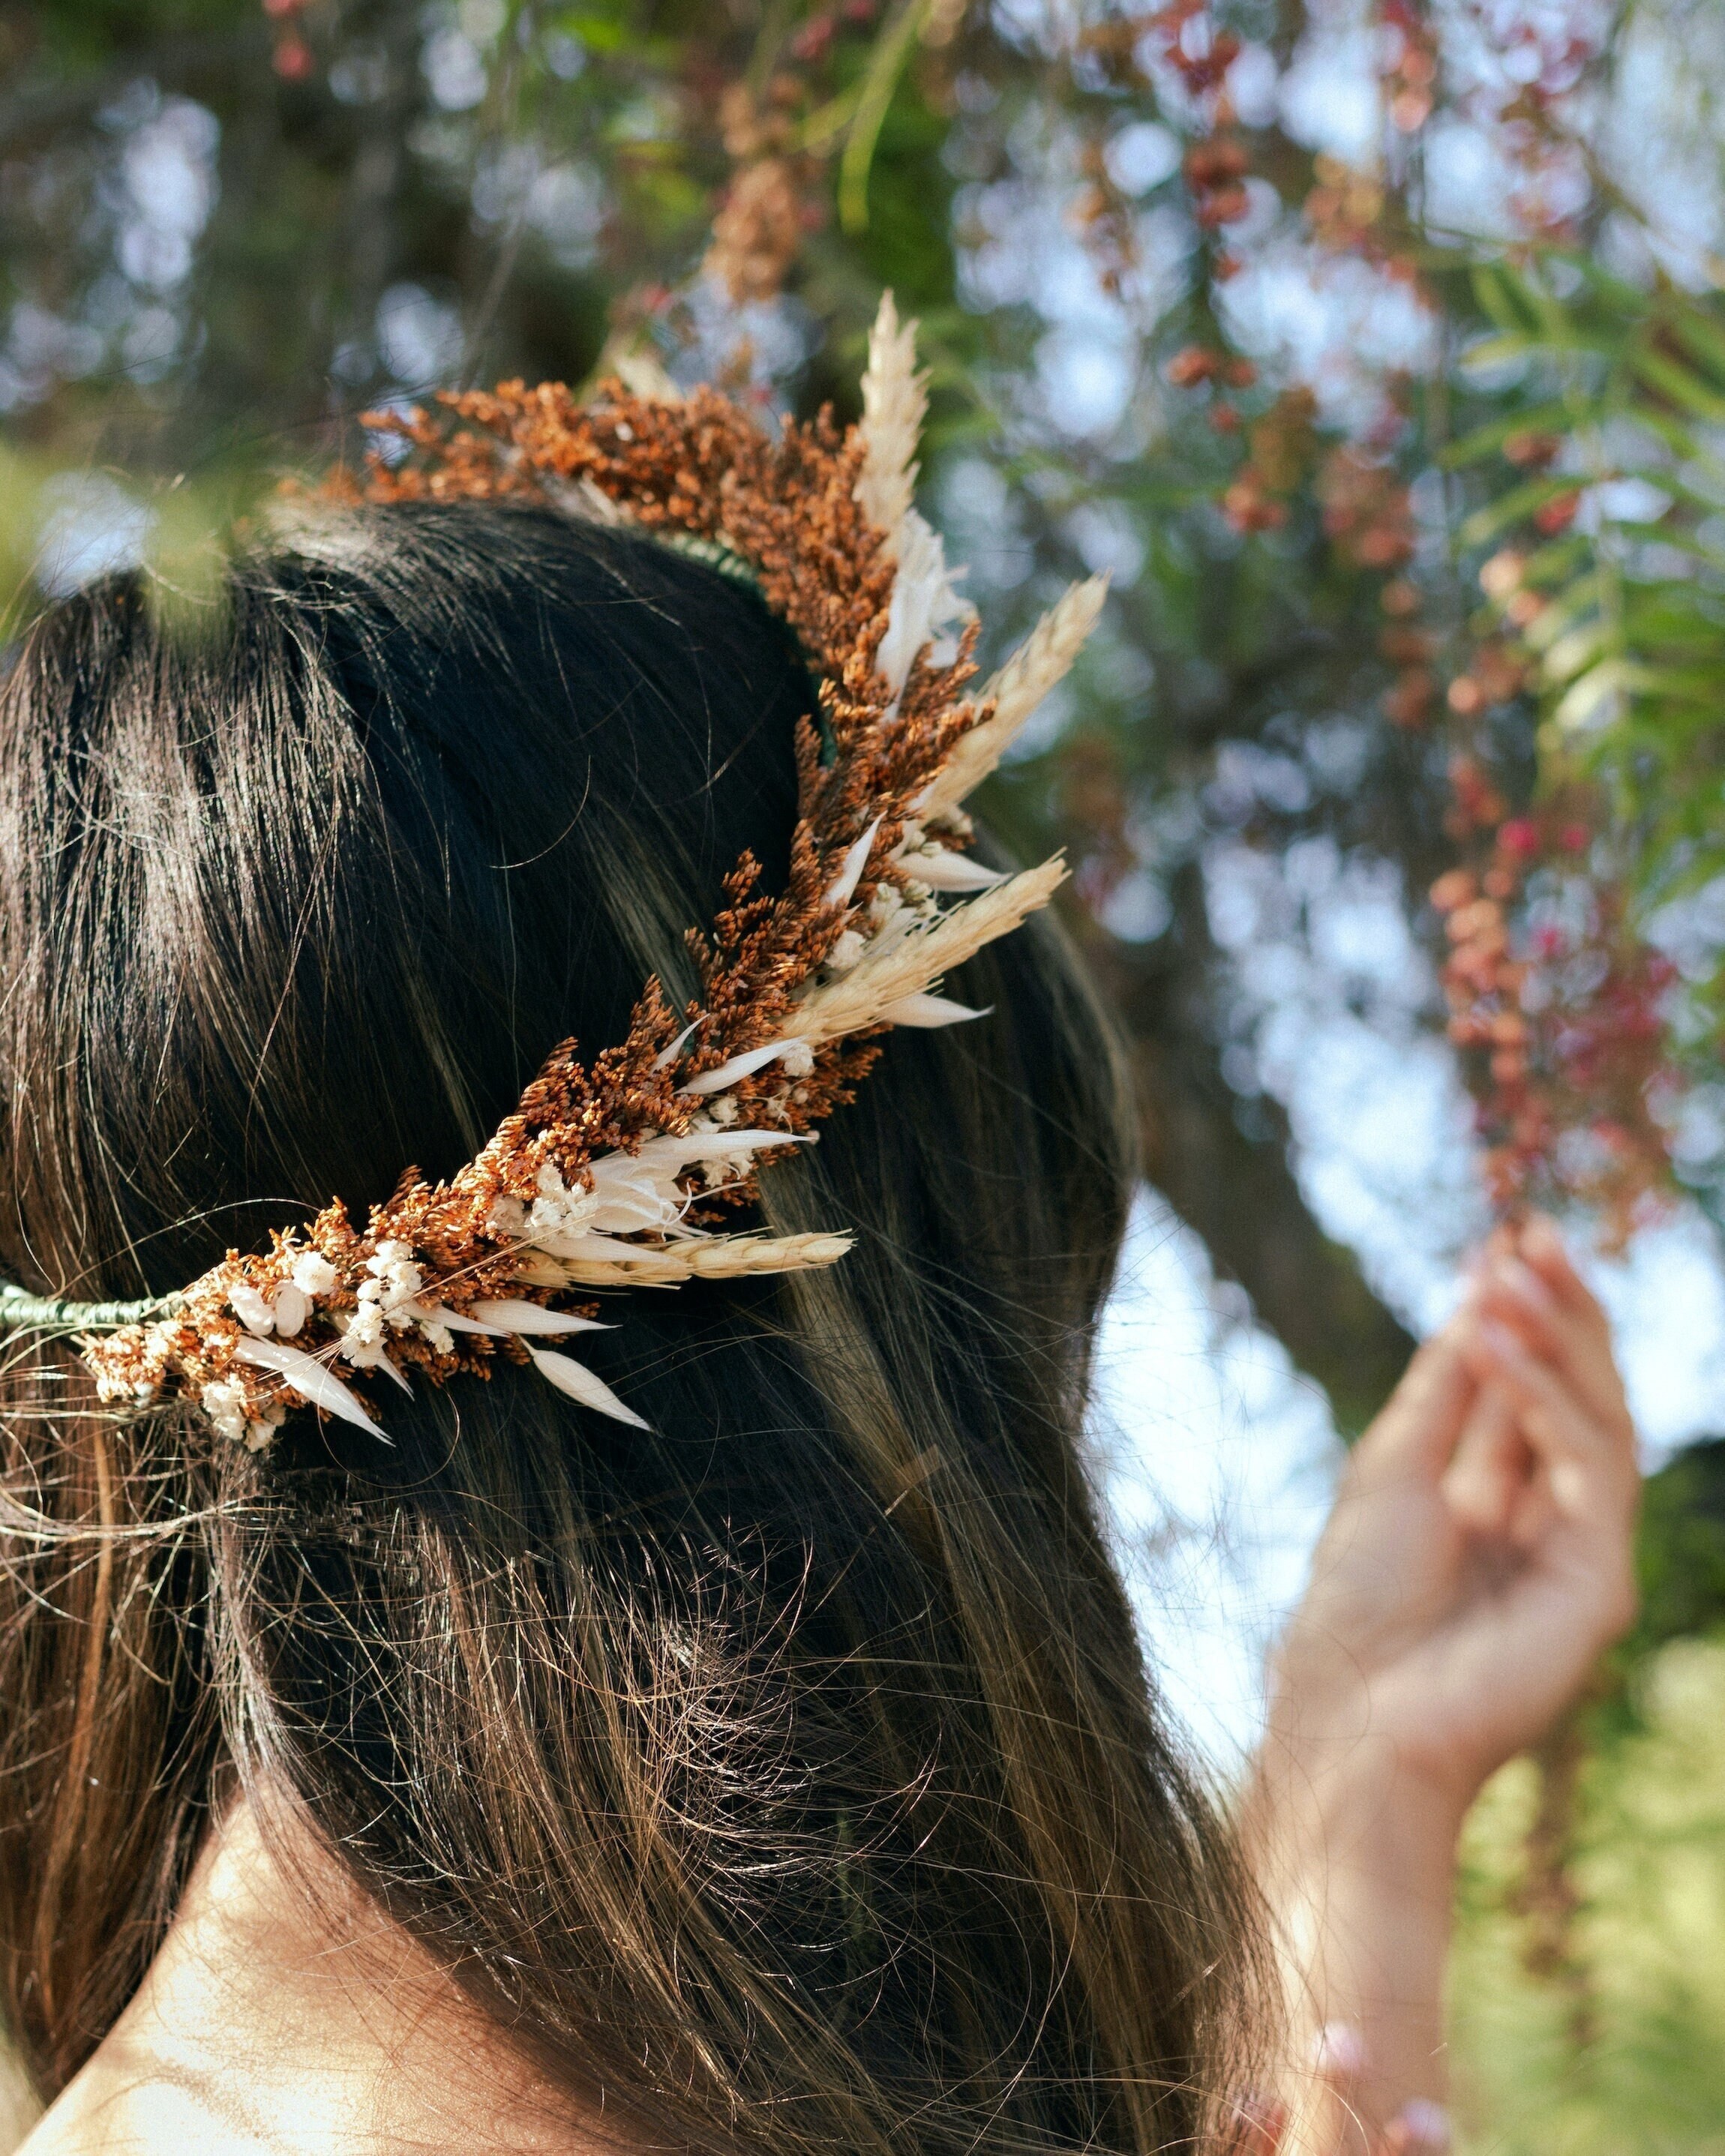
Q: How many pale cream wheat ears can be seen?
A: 4